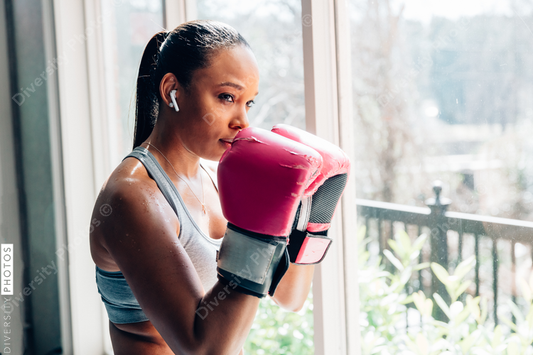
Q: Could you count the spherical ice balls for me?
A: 0